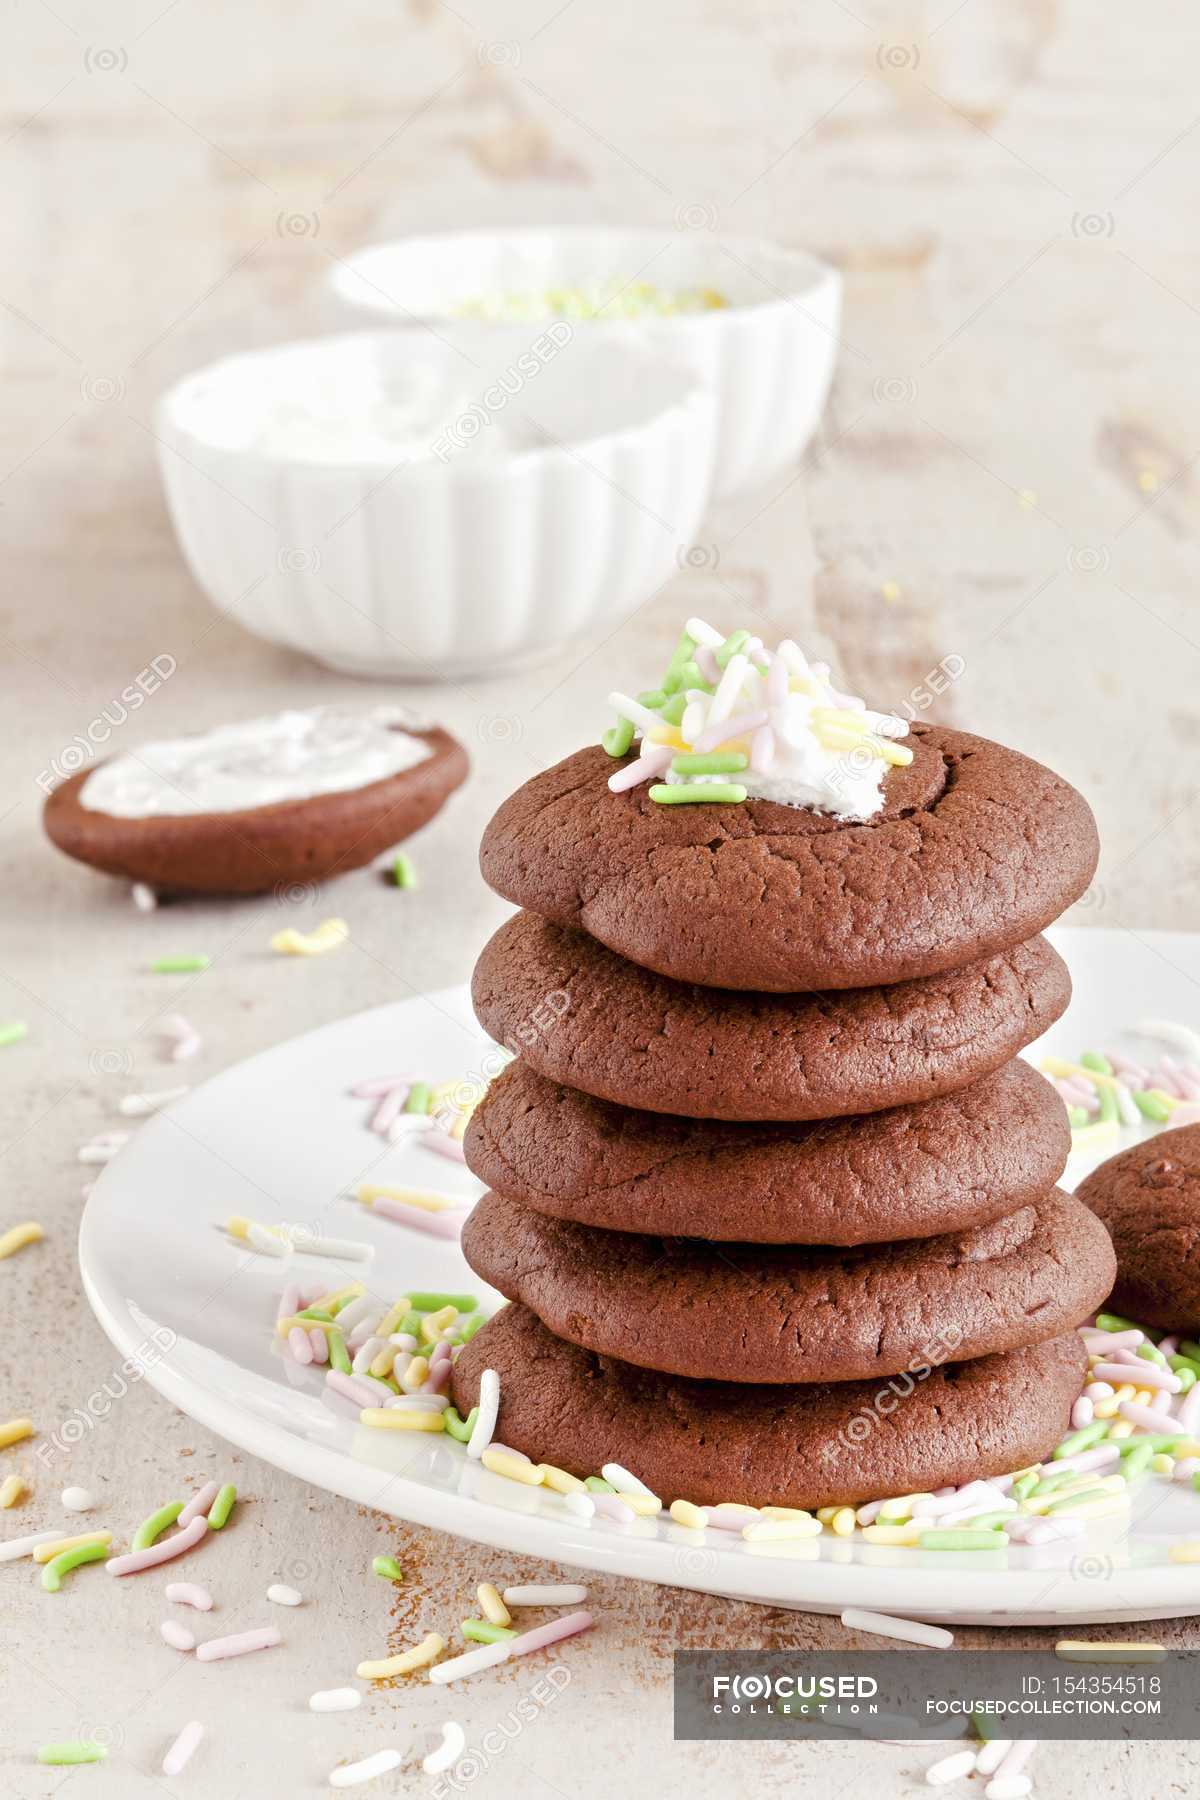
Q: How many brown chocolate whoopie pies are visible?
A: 7